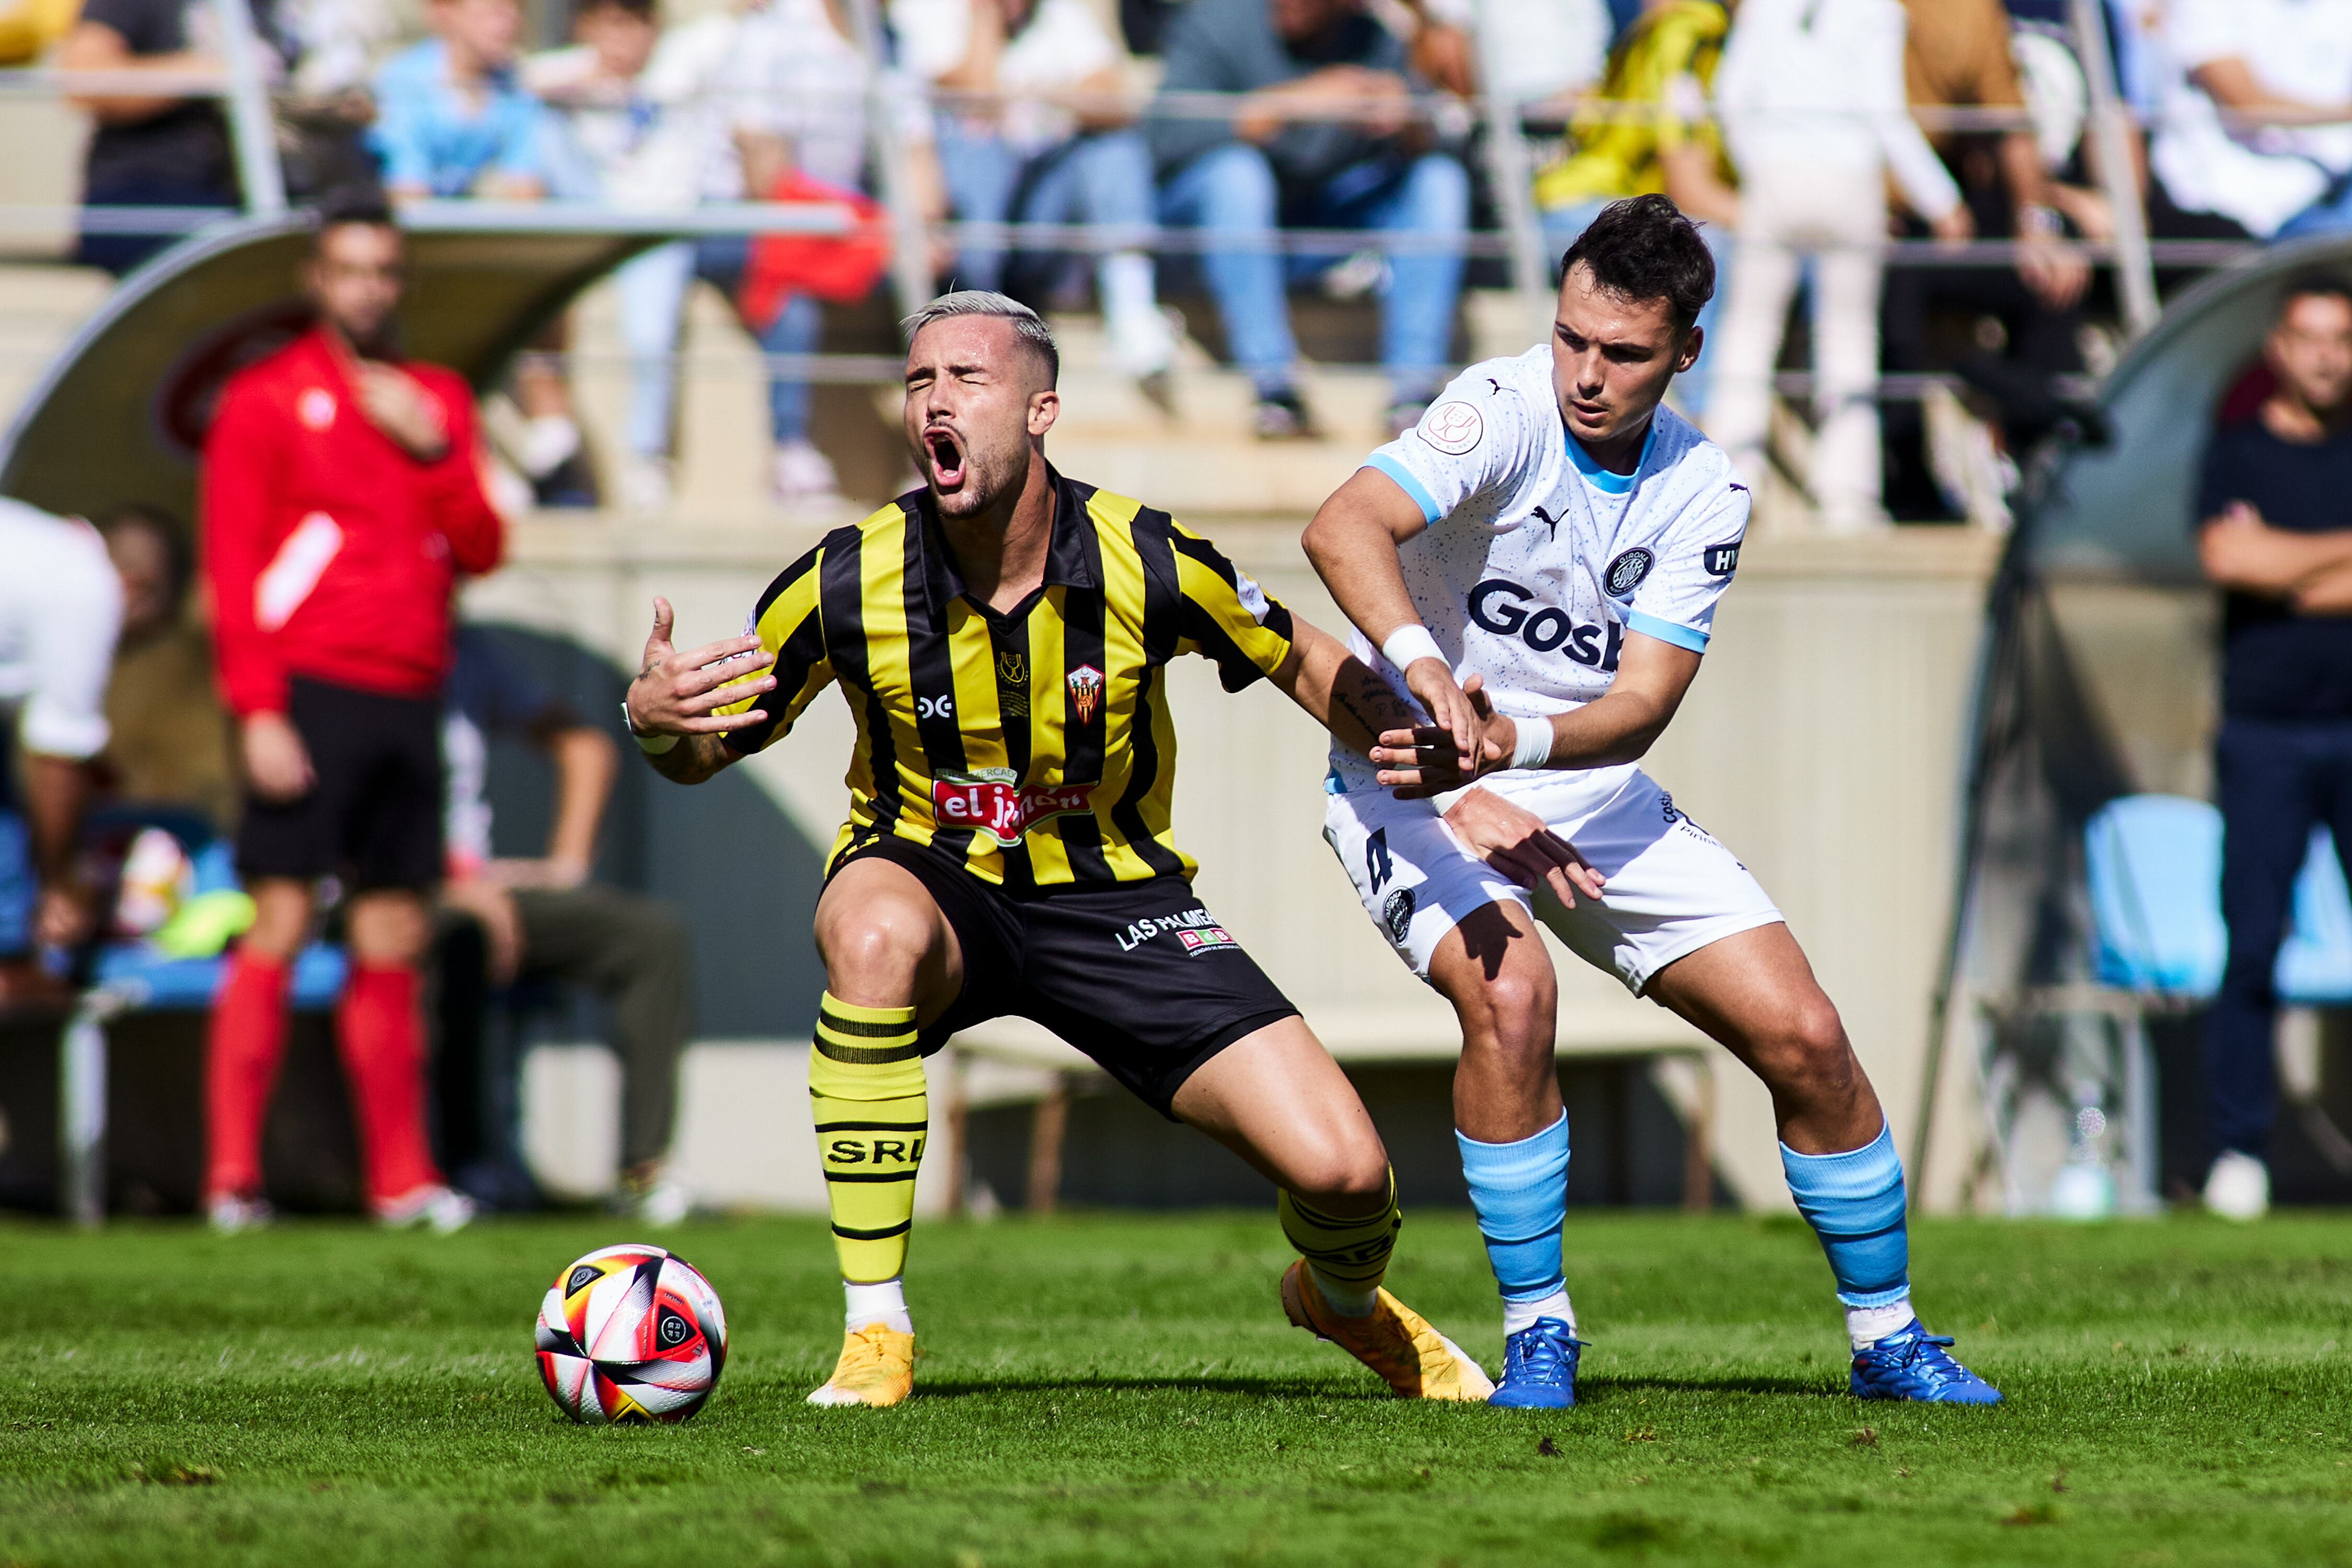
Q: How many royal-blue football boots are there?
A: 2